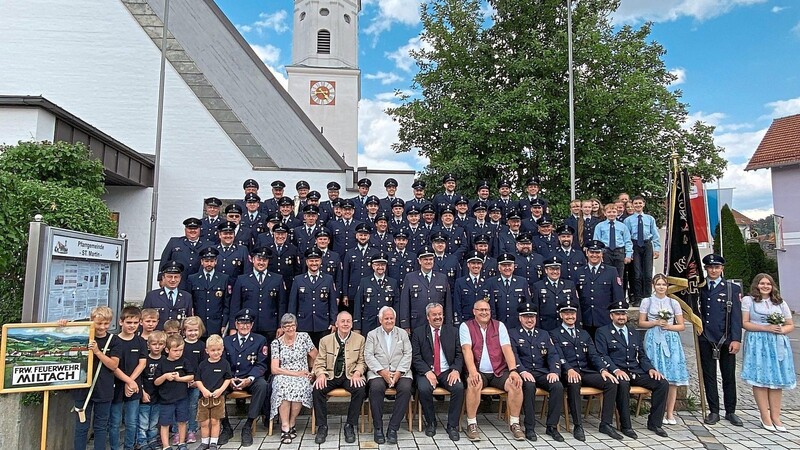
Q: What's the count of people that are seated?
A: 9